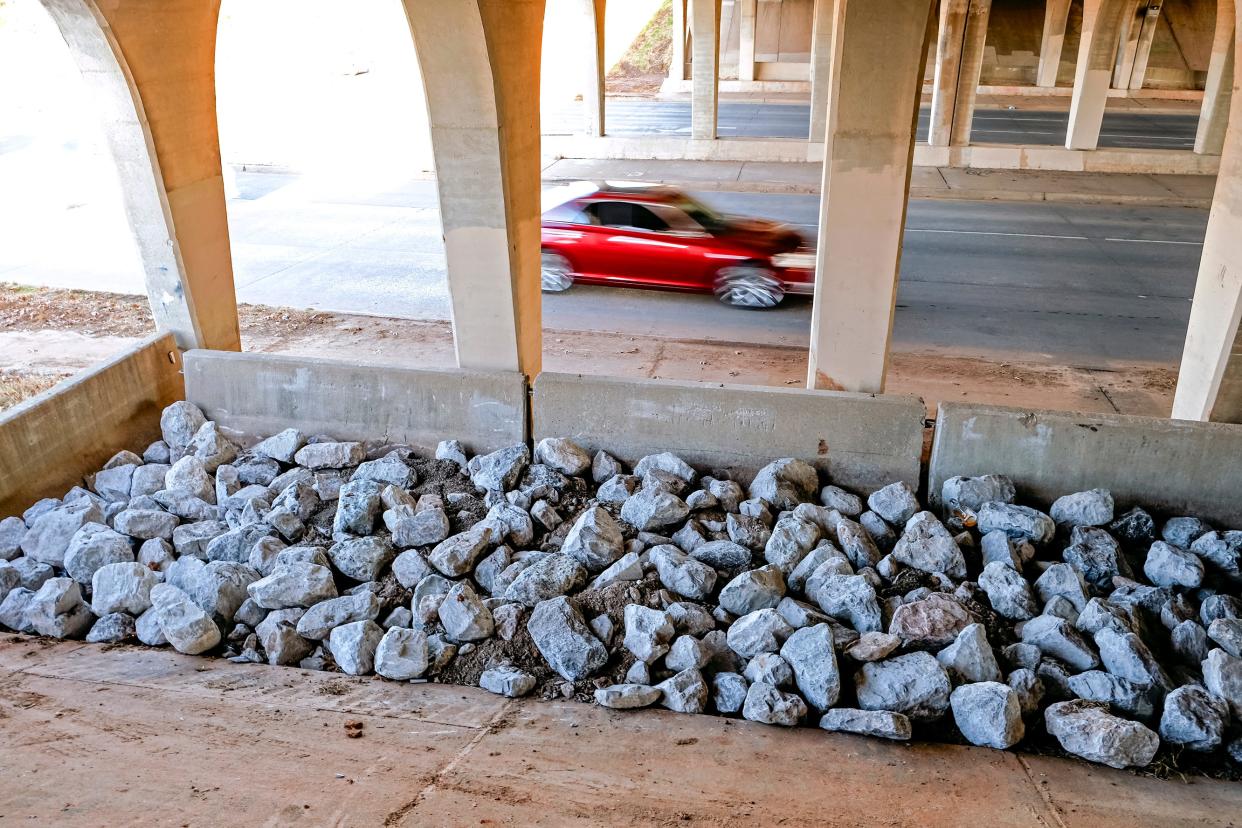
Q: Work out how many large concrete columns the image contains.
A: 4